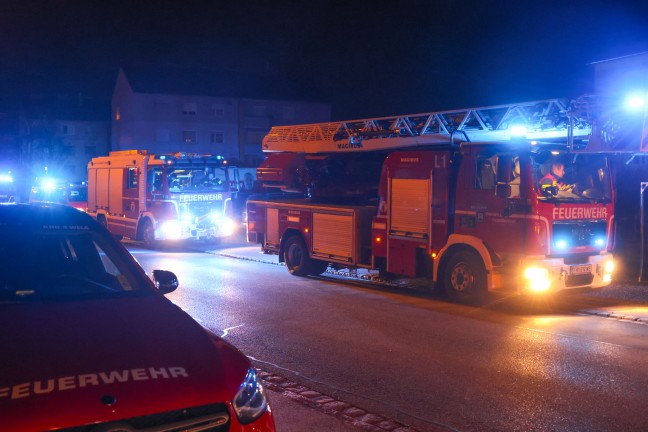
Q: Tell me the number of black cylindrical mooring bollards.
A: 0